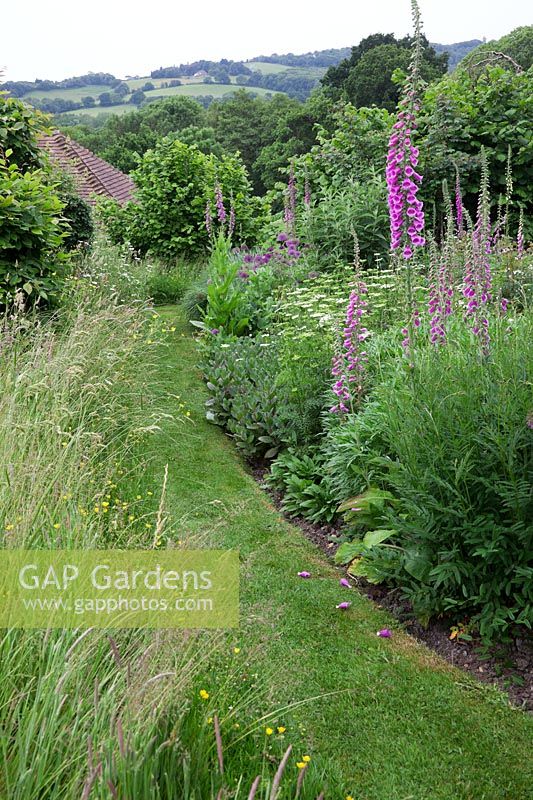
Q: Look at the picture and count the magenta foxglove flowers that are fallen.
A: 4